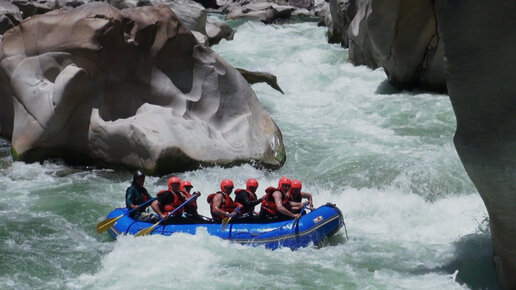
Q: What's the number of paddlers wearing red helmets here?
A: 6